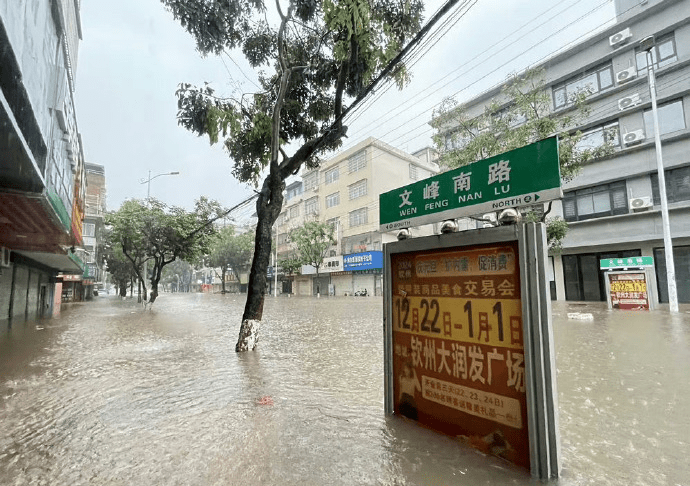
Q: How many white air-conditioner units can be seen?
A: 5